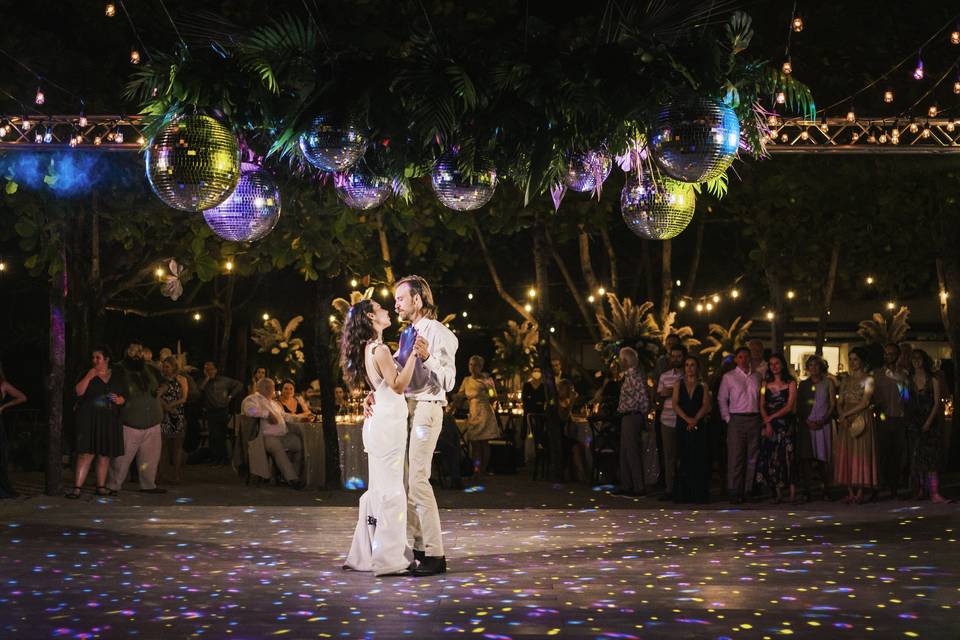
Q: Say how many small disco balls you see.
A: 4